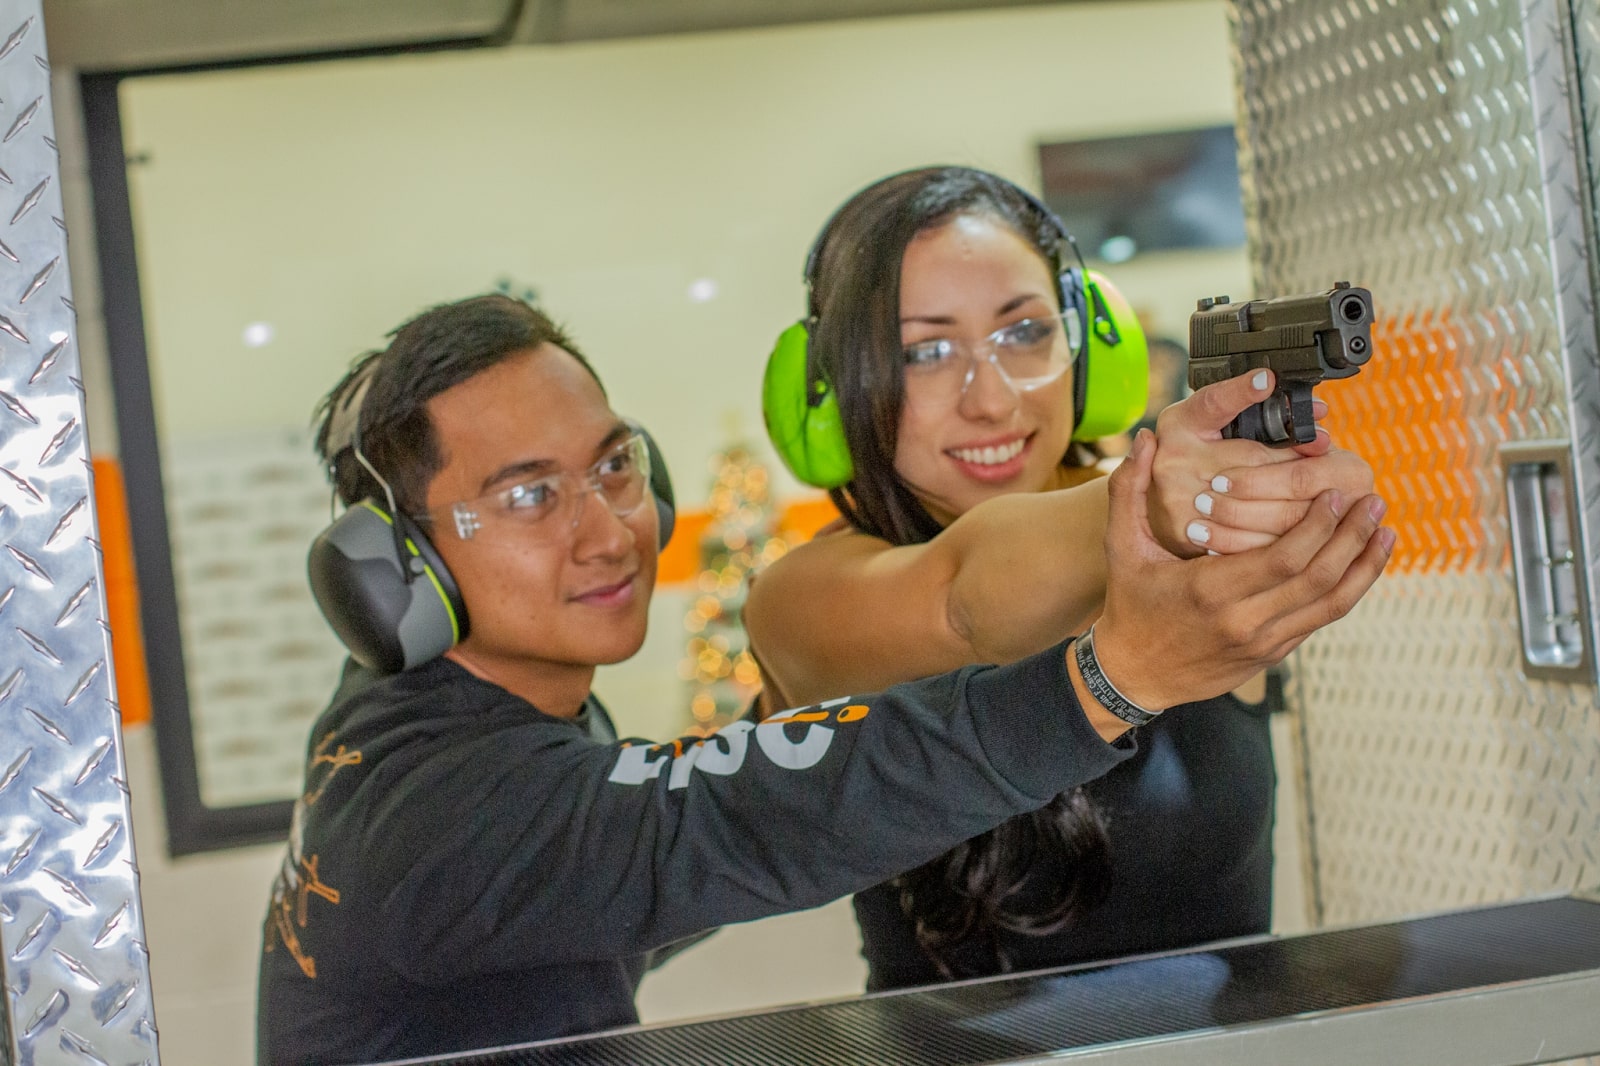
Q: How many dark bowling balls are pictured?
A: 0